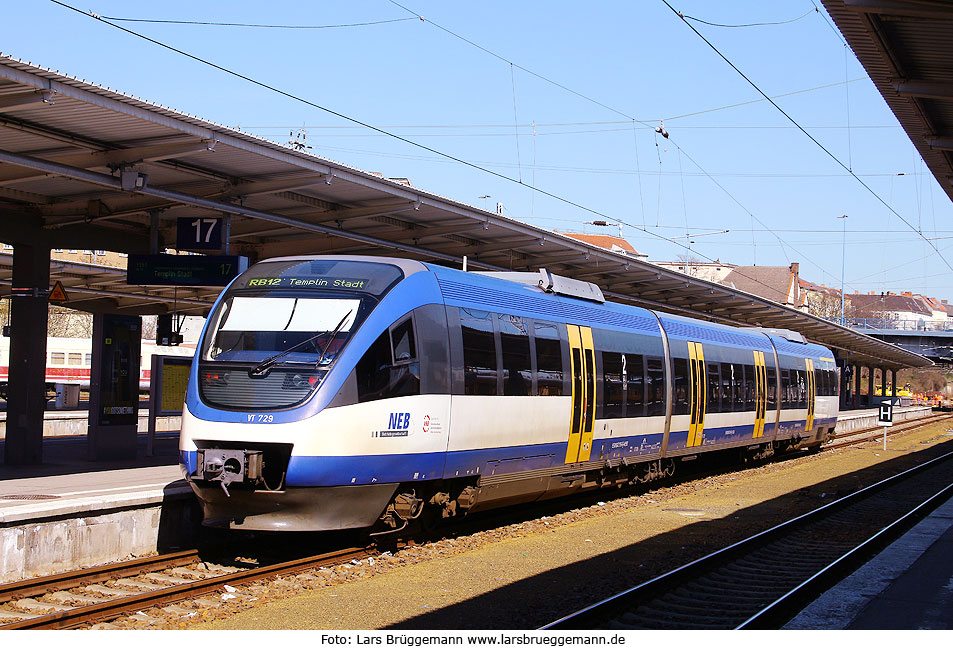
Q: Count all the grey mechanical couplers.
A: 1